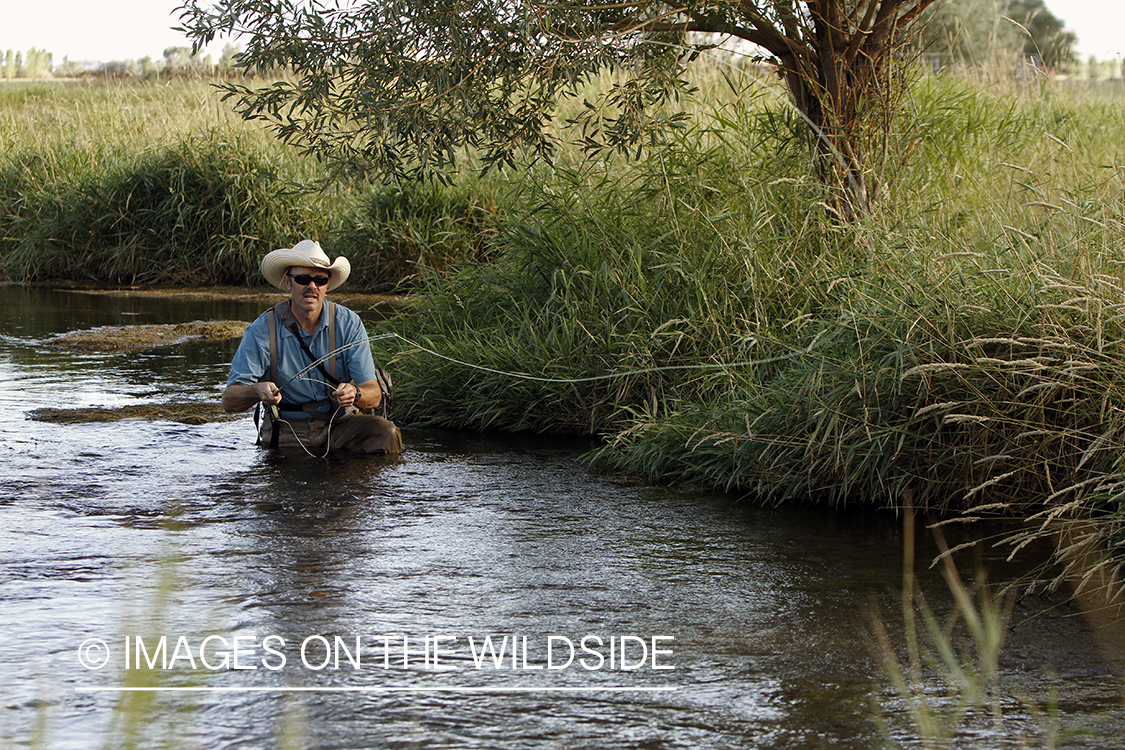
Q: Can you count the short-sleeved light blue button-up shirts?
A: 1